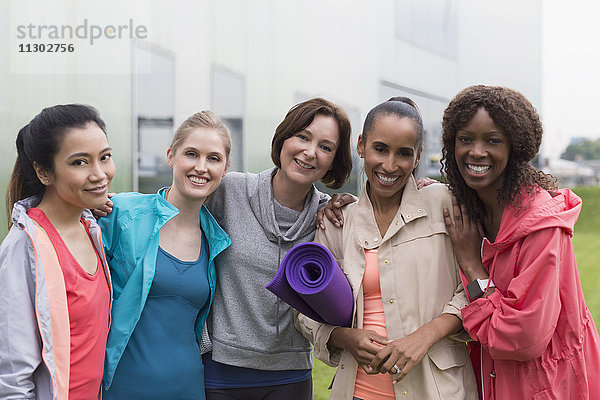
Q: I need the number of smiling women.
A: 5